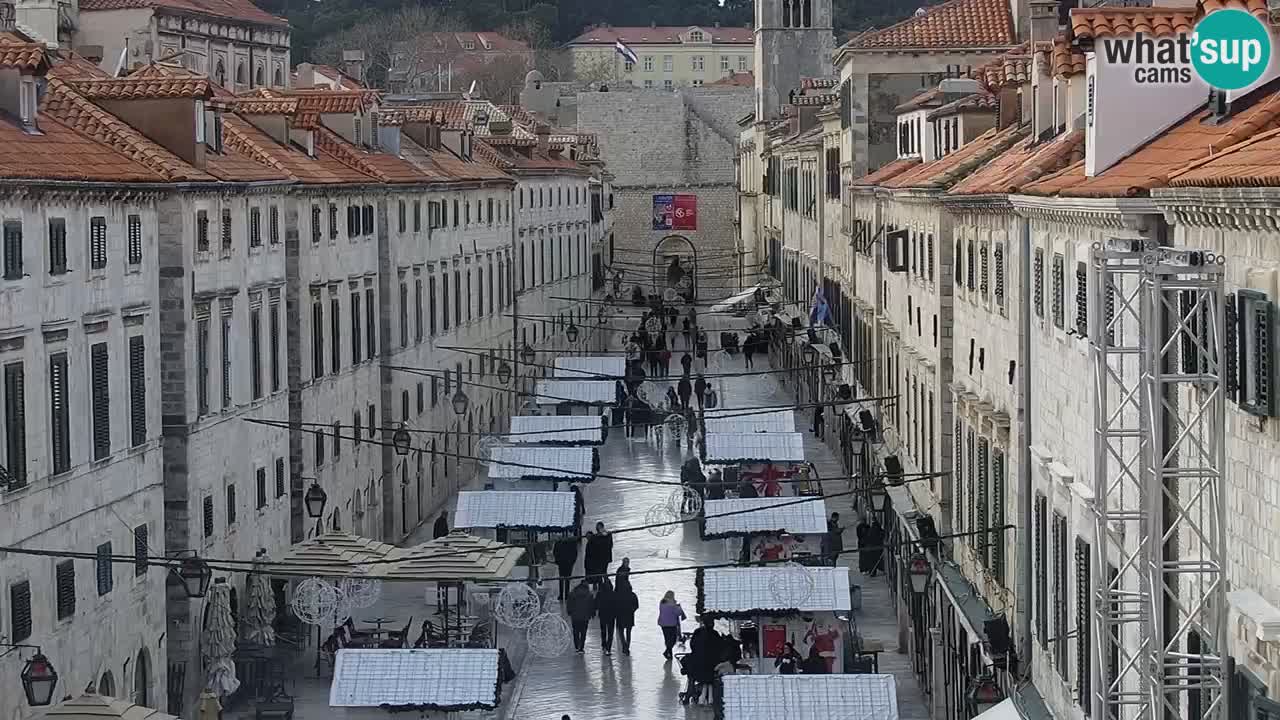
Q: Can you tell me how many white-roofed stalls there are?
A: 11